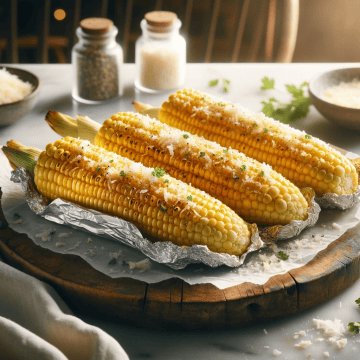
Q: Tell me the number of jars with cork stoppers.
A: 2